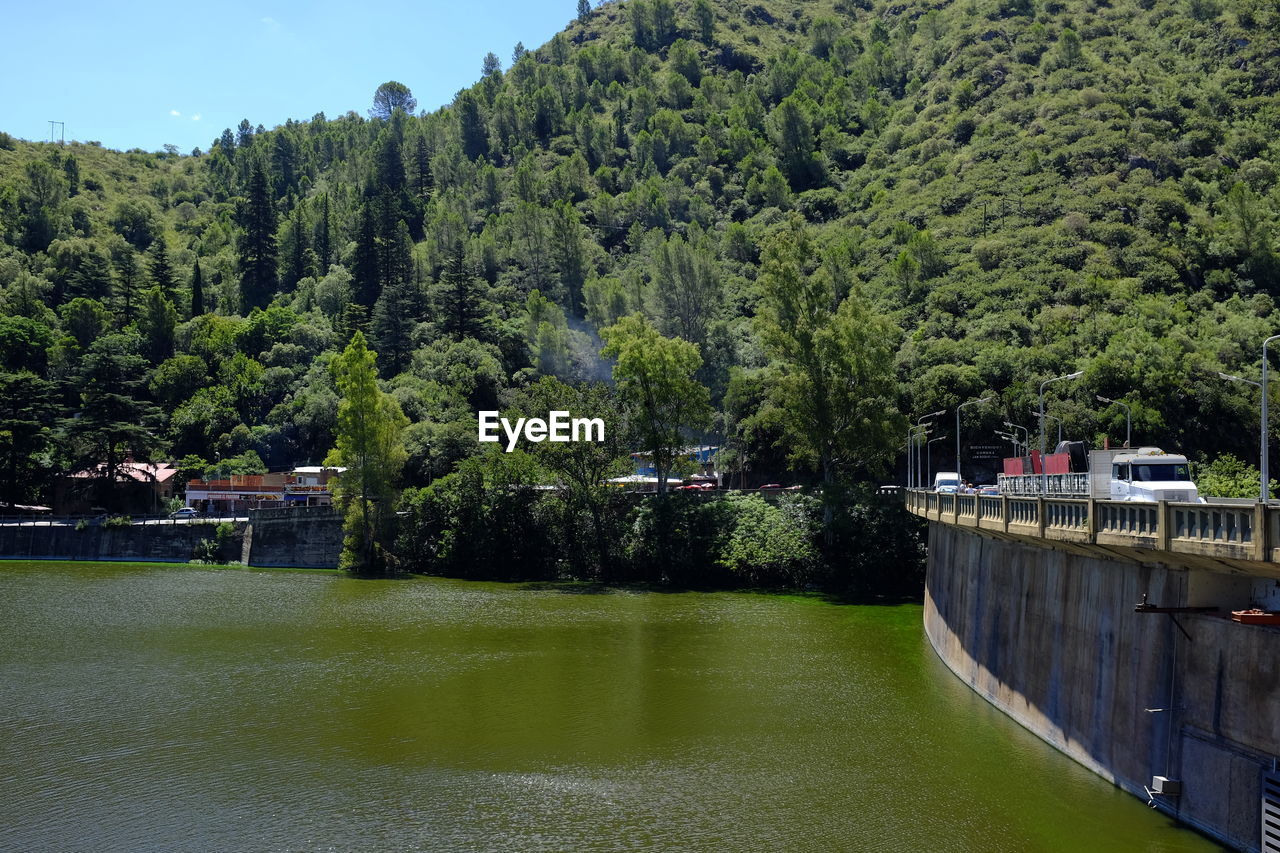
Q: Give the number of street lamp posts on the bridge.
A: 13